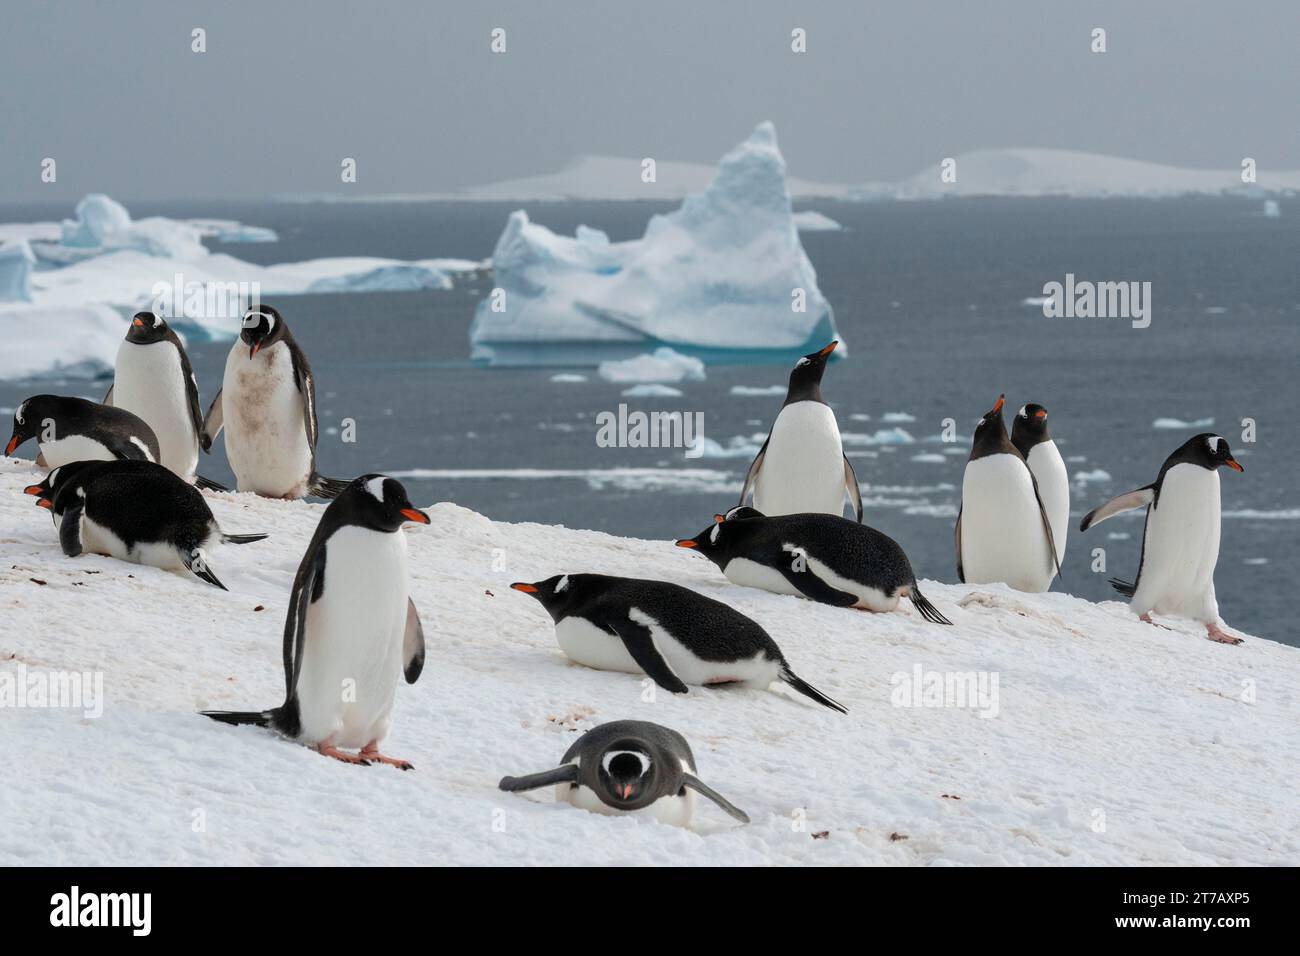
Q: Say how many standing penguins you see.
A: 7